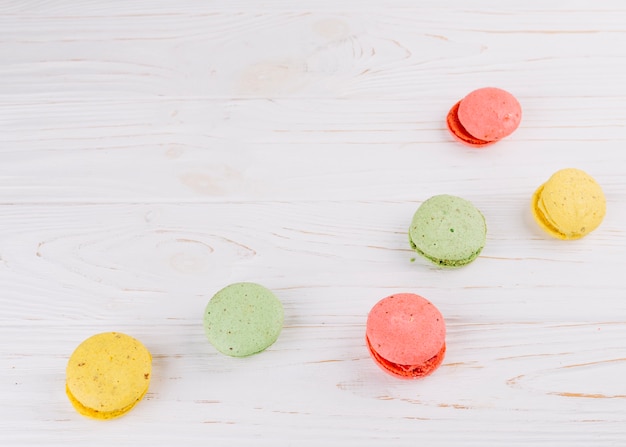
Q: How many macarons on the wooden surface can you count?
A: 6